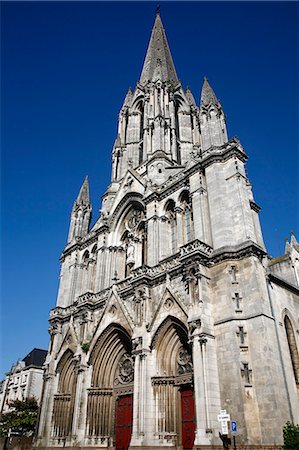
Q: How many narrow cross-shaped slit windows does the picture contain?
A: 4